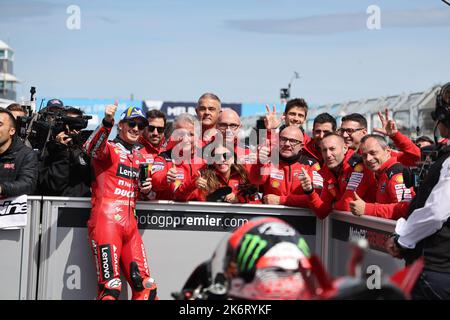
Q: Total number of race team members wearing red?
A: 12